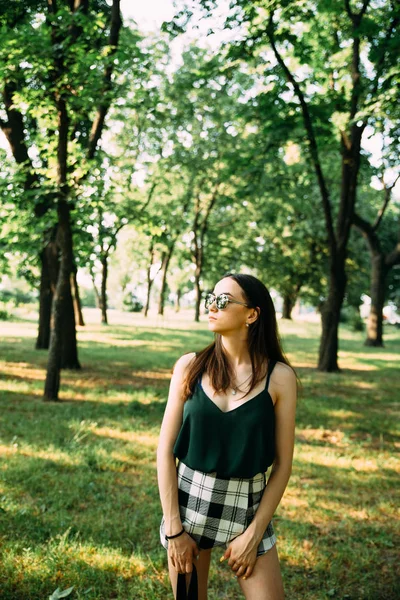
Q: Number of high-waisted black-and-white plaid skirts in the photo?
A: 1